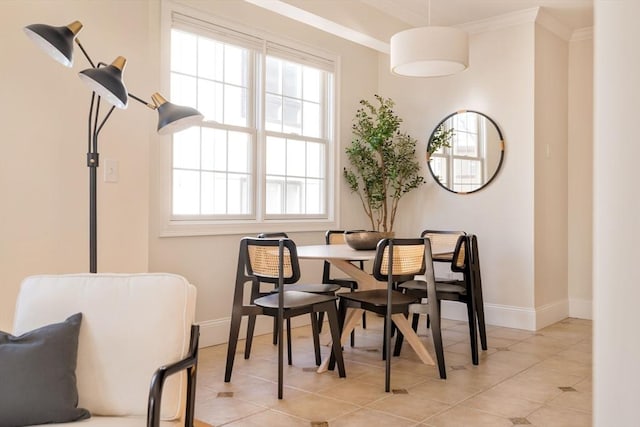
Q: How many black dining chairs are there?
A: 6